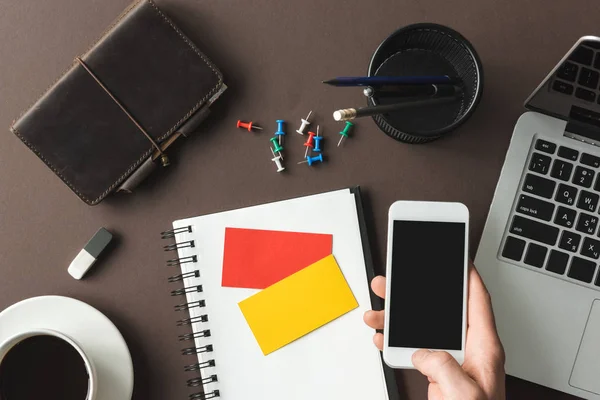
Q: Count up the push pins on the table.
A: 9